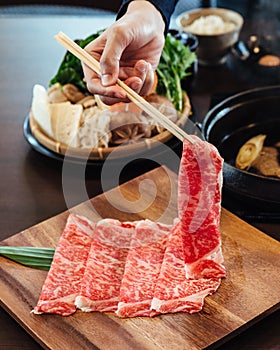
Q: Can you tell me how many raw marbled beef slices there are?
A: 5